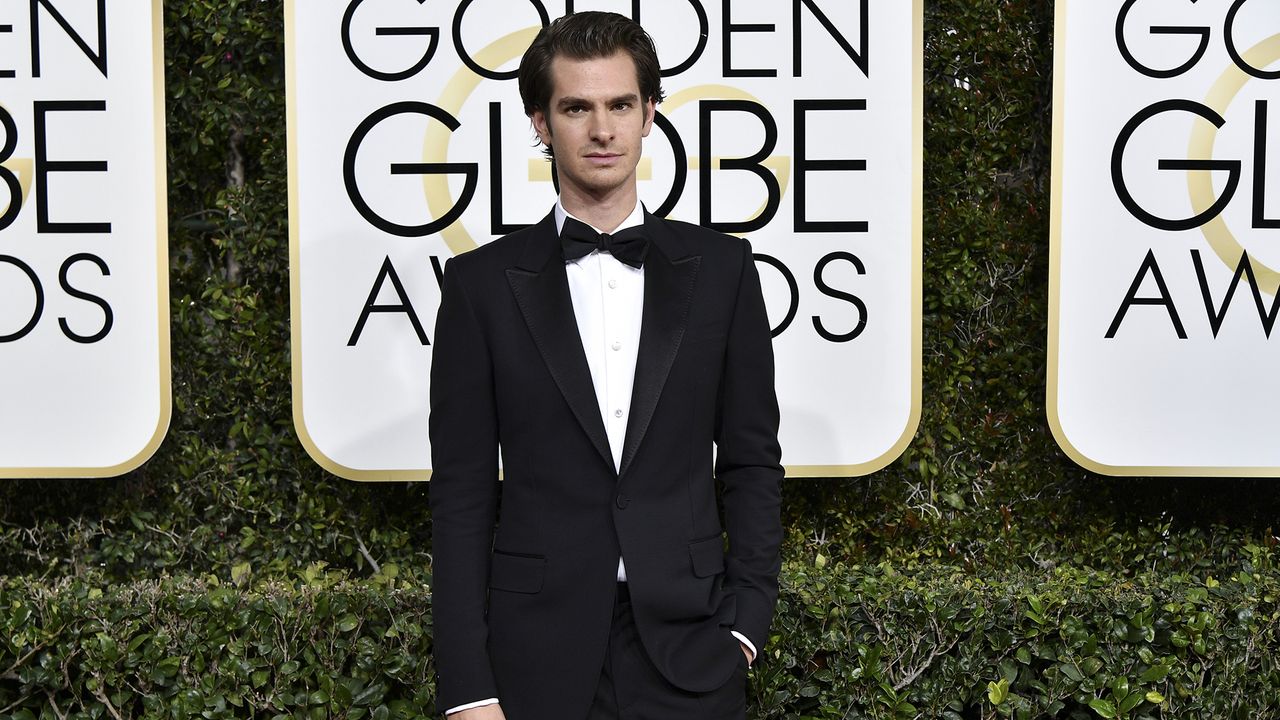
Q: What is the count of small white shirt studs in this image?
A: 3